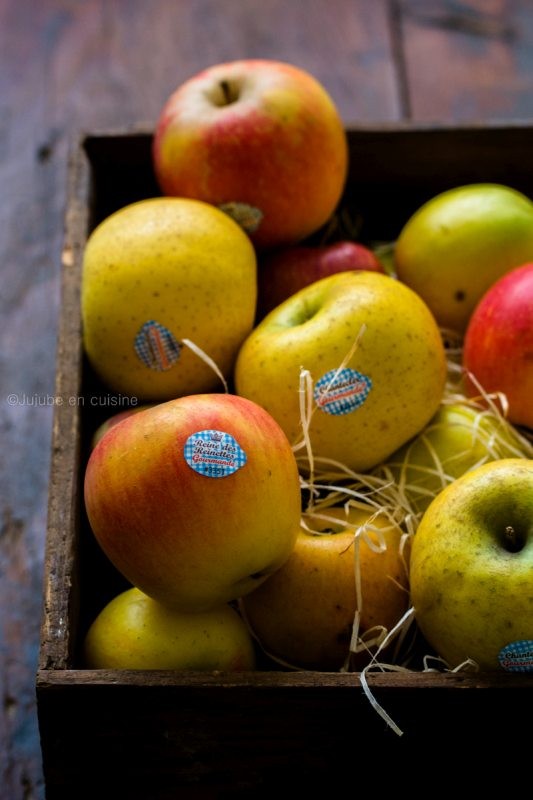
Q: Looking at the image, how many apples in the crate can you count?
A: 12